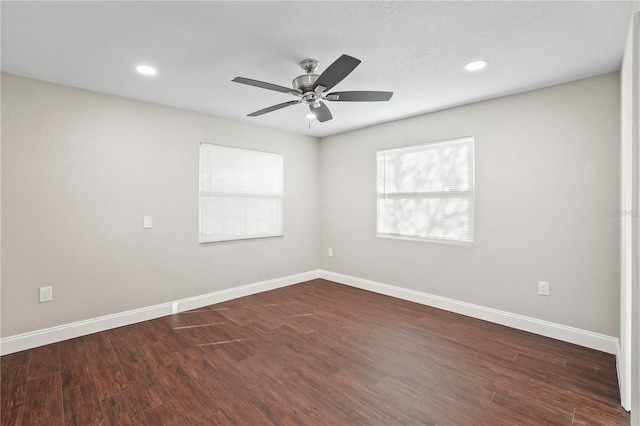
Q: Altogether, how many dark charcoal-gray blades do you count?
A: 5